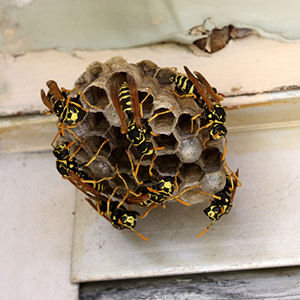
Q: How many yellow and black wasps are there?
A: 7